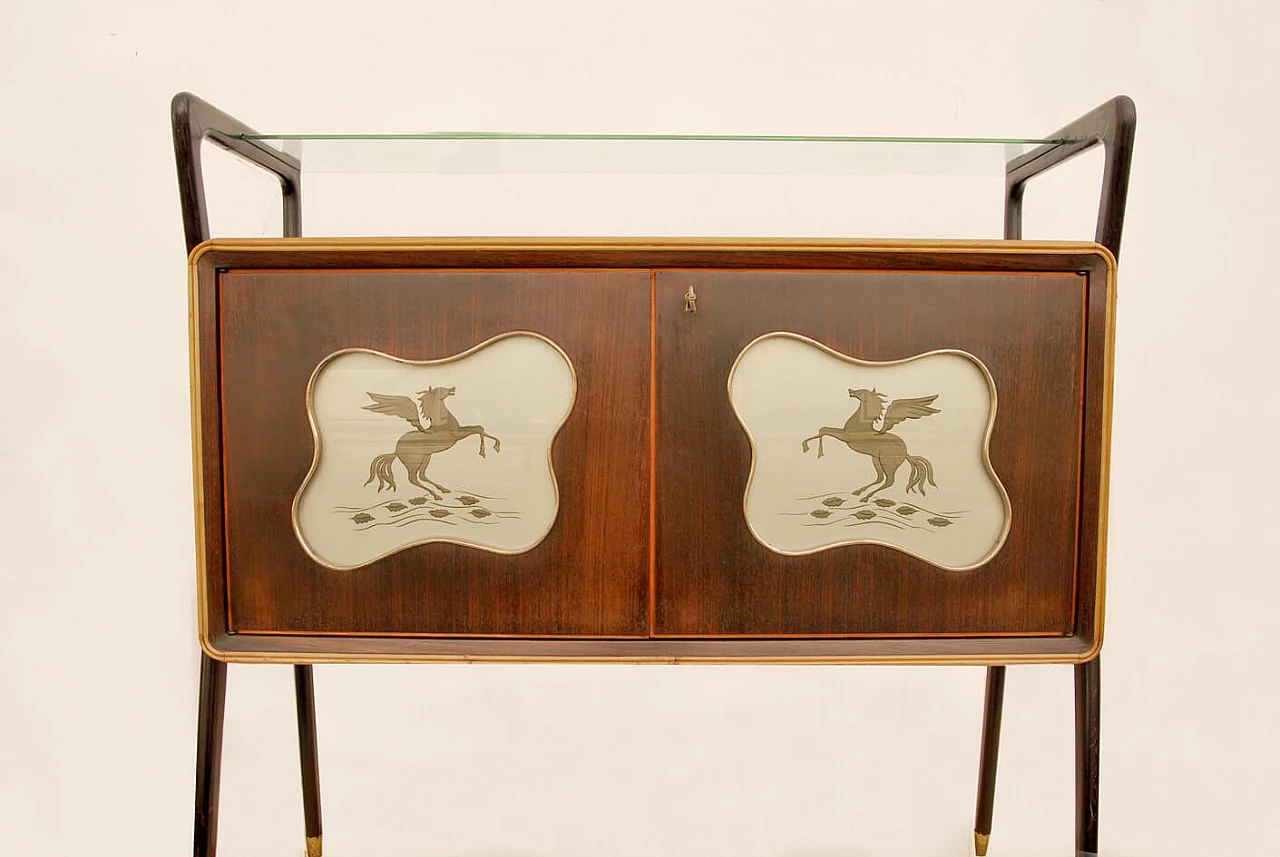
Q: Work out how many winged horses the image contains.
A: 2